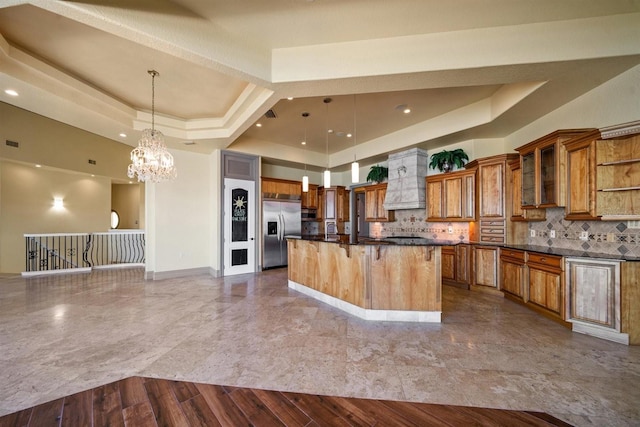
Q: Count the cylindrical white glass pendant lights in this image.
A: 3